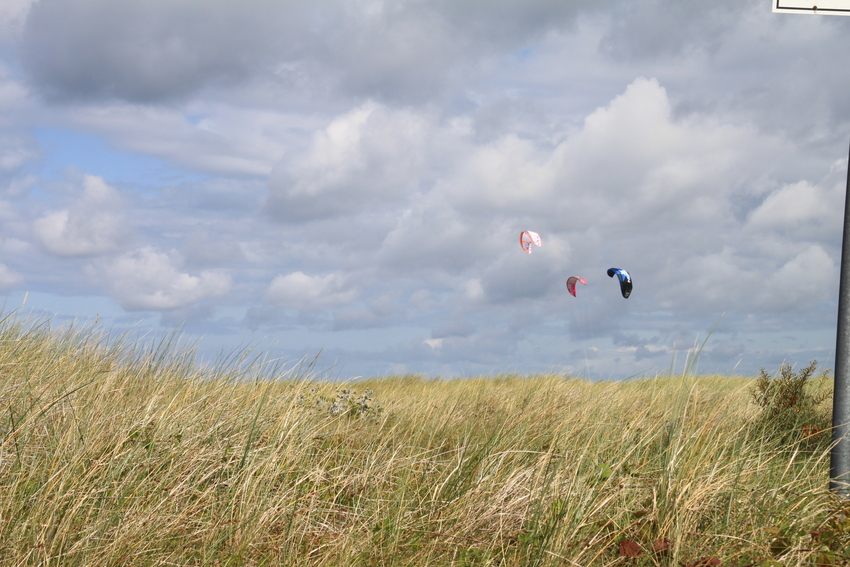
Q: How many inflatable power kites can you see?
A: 3